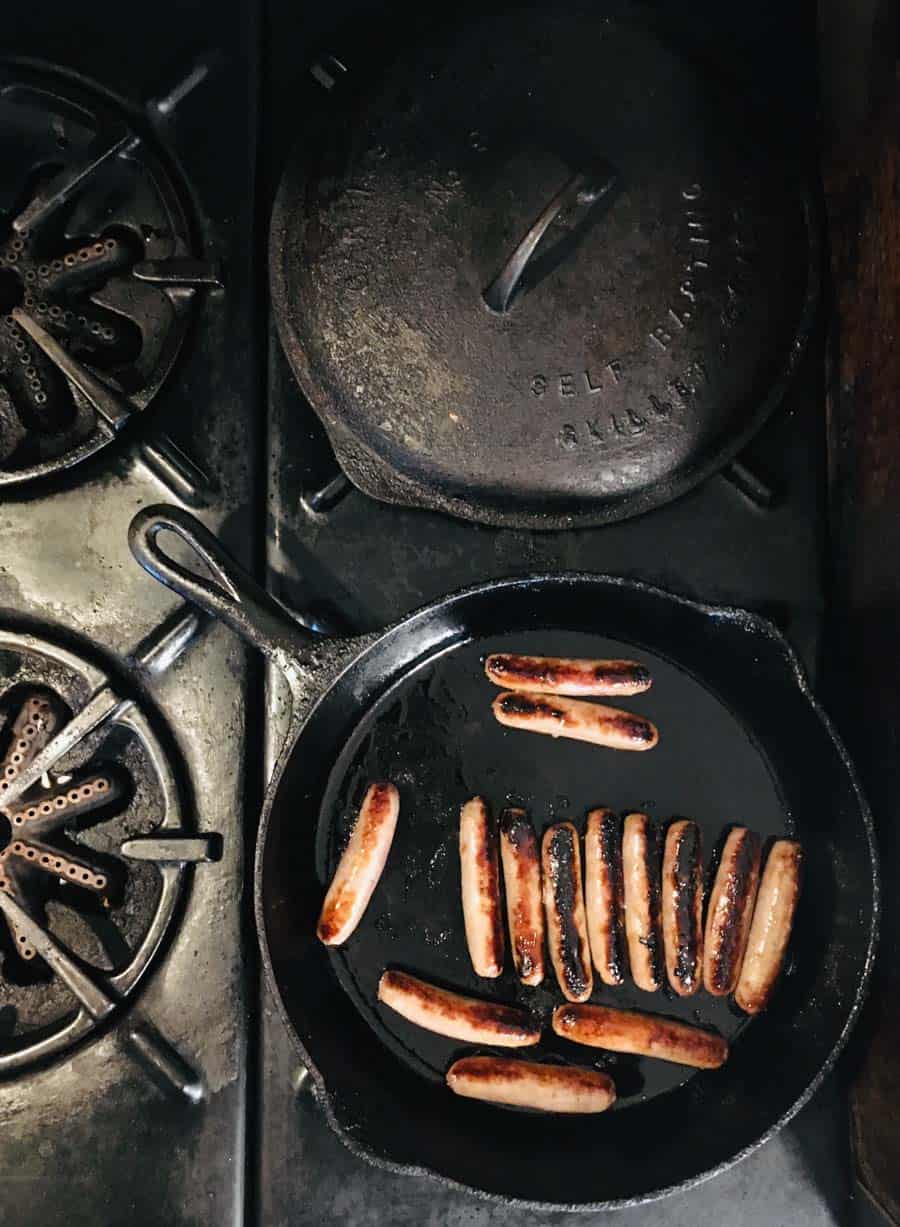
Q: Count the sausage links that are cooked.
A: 14